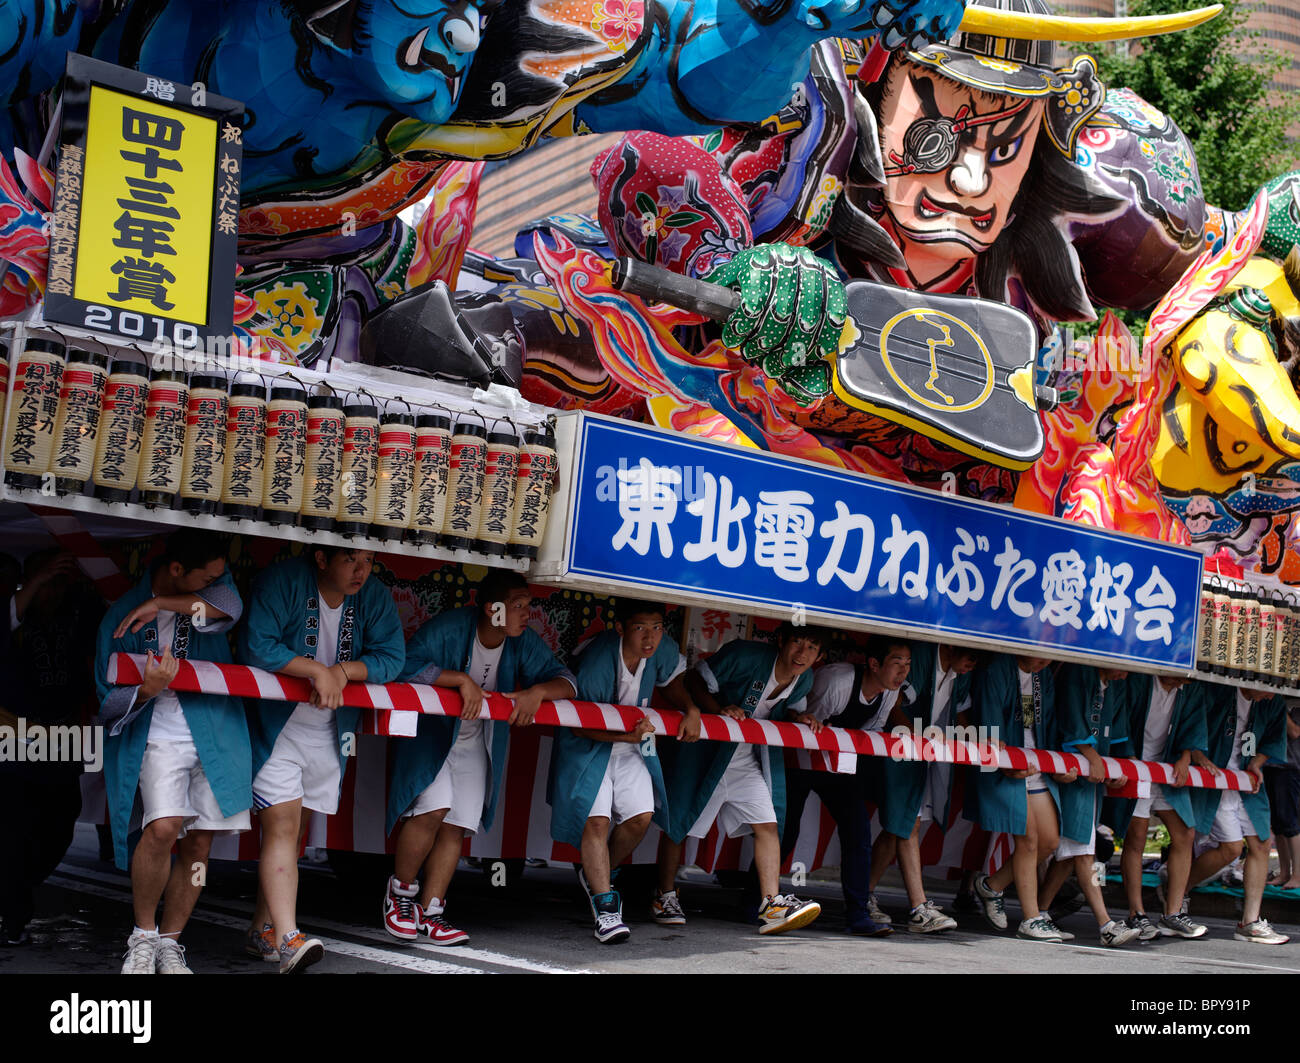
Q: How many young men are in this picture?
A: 11